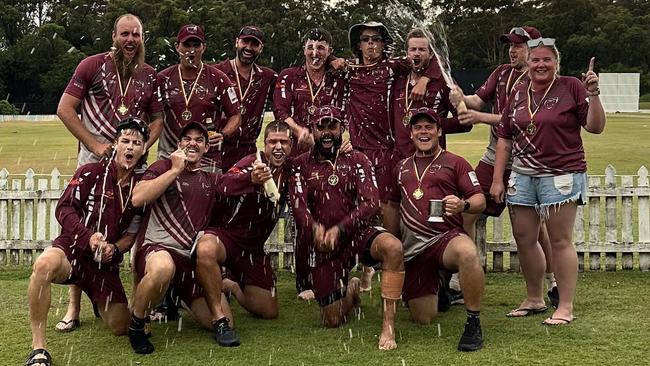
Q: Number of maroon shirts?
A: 13